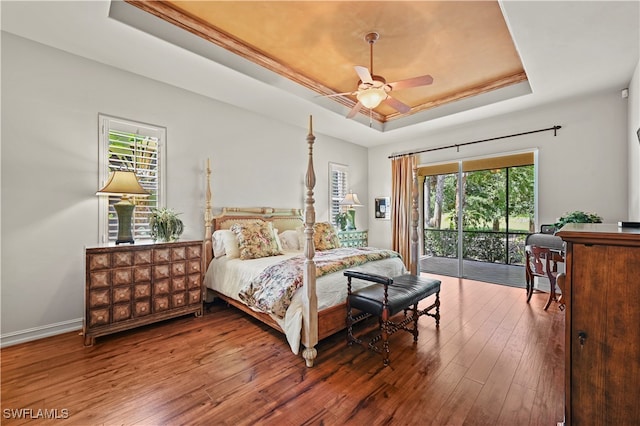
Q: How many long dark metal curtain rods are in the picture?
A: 1